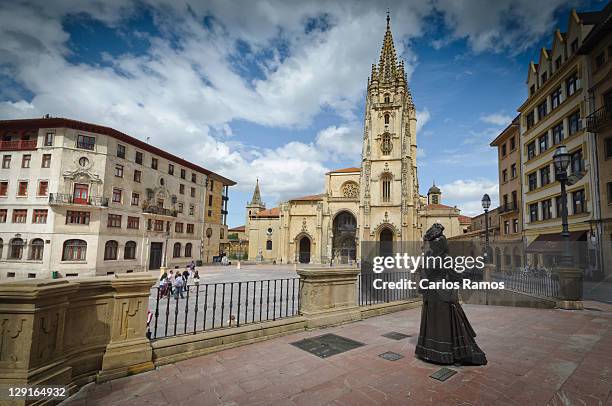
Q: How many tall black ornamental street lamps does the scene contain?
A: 2